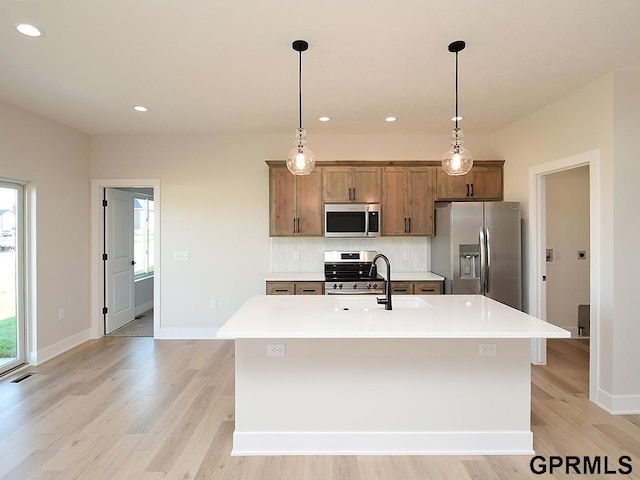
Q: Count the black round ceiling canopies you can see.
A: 2